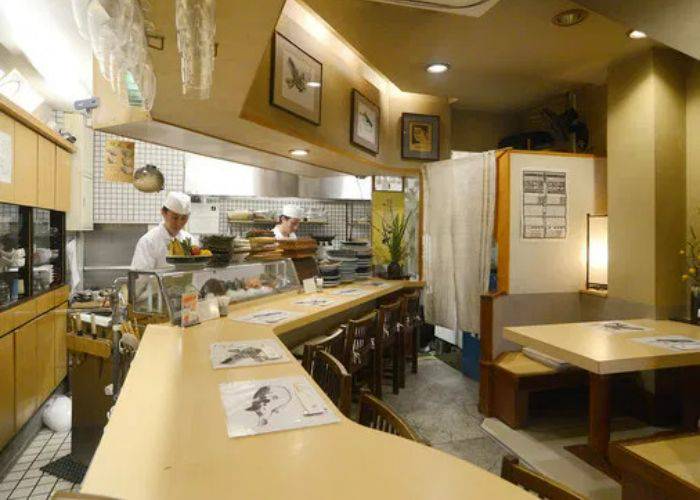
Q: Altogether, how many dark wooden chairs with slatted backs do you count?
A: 7